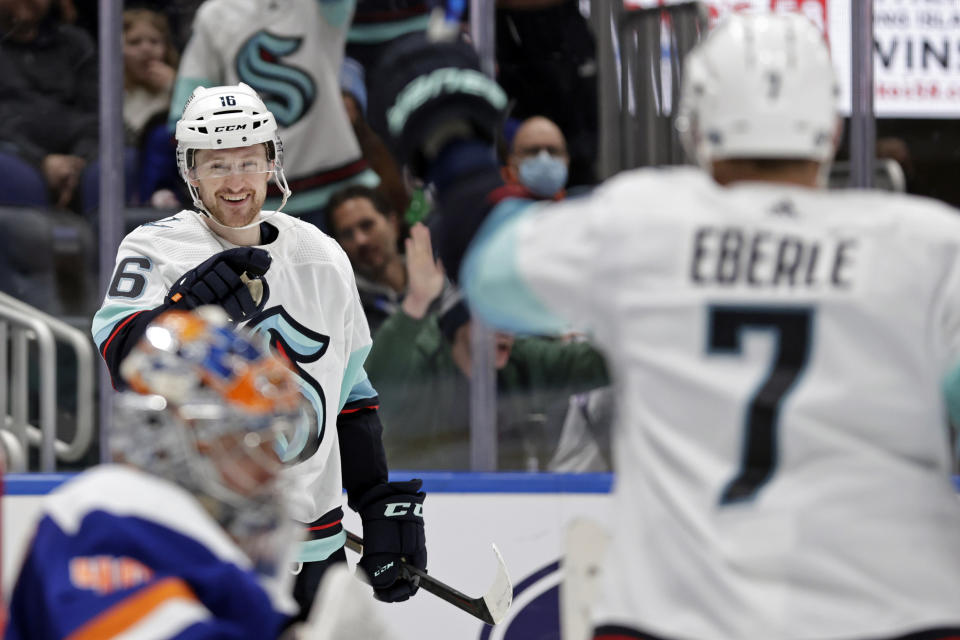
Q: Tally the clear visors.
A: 1